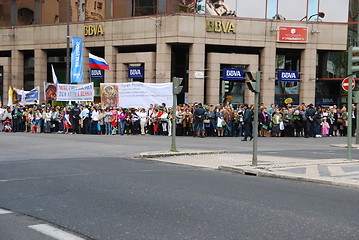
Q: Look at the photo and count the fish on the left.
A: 0